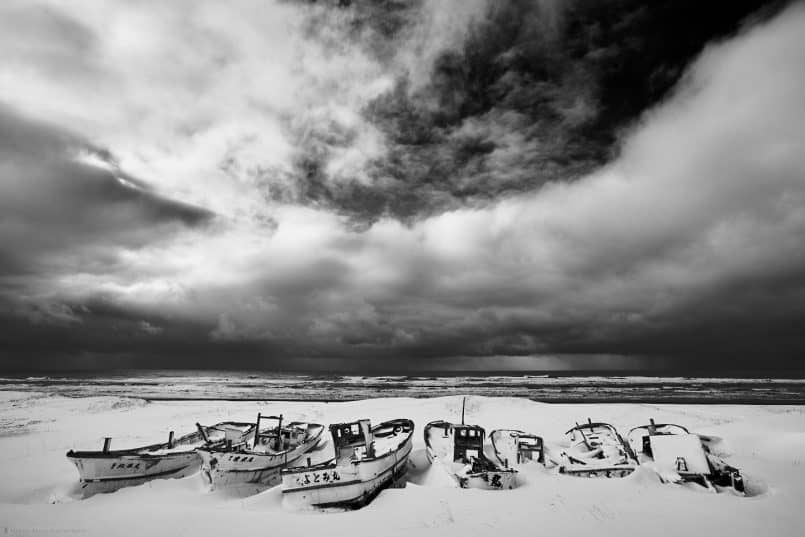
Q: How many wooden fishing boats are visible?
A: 7